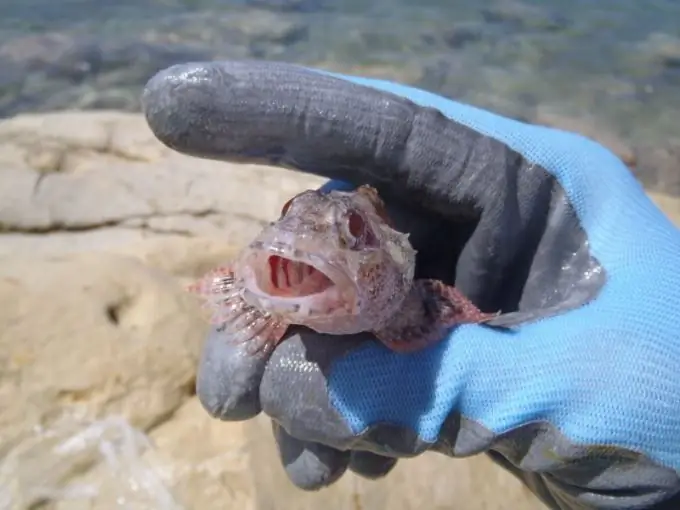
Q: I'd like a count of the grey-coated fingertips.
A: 5